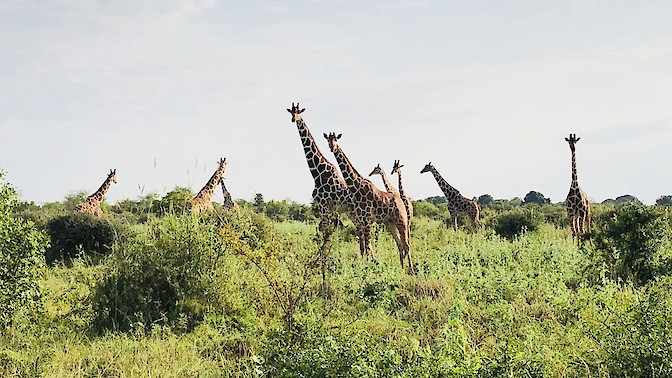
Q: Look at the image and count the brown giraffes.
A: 9